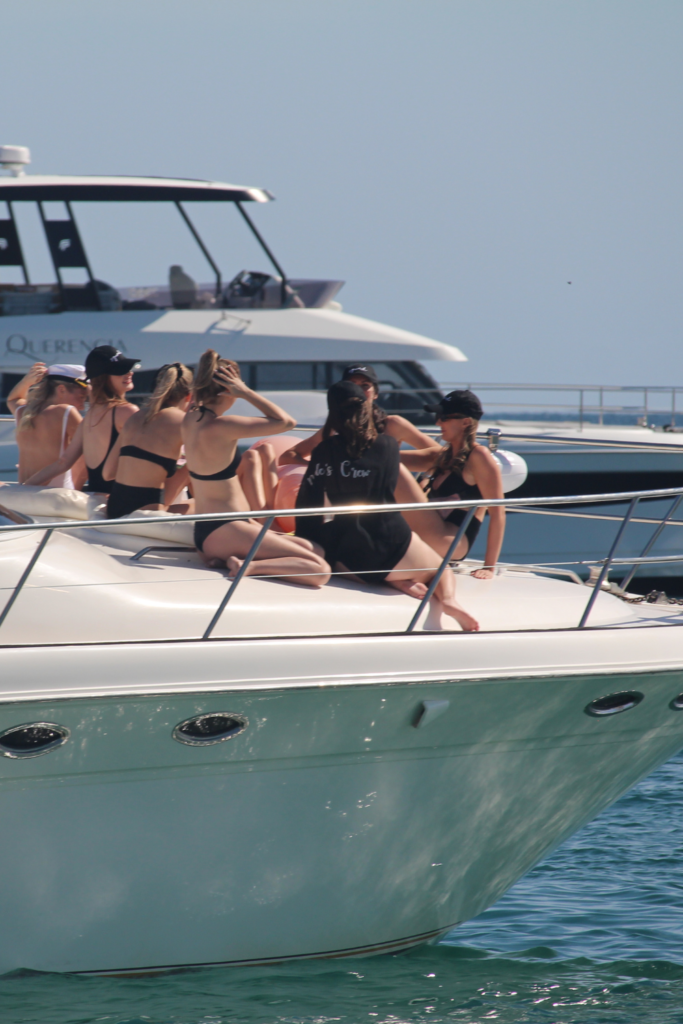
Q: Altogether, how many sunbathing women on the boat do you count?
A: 7